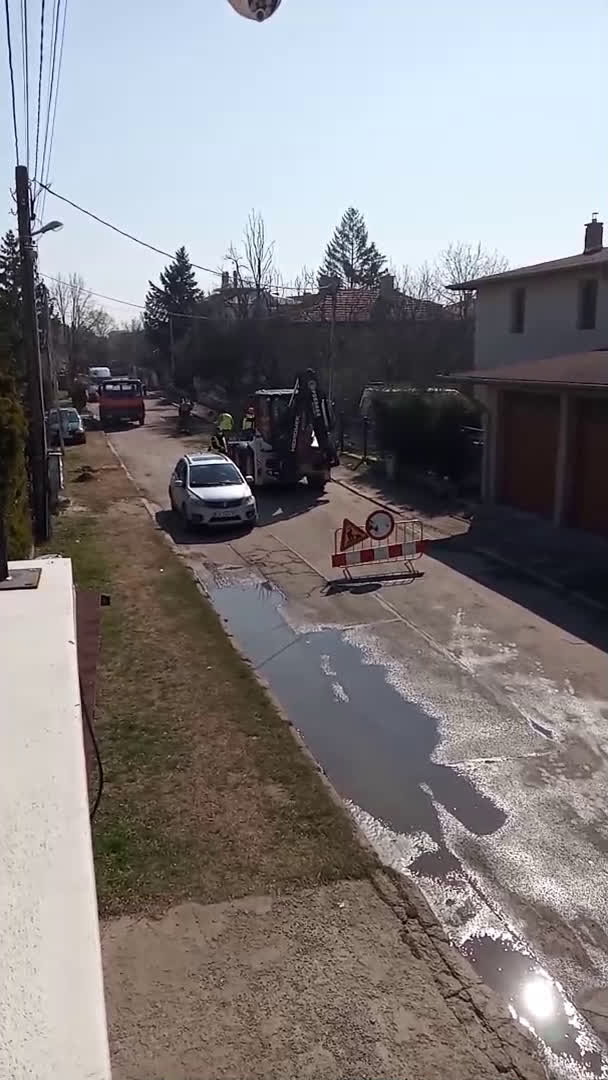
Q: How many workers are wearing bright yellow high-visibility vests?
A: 2